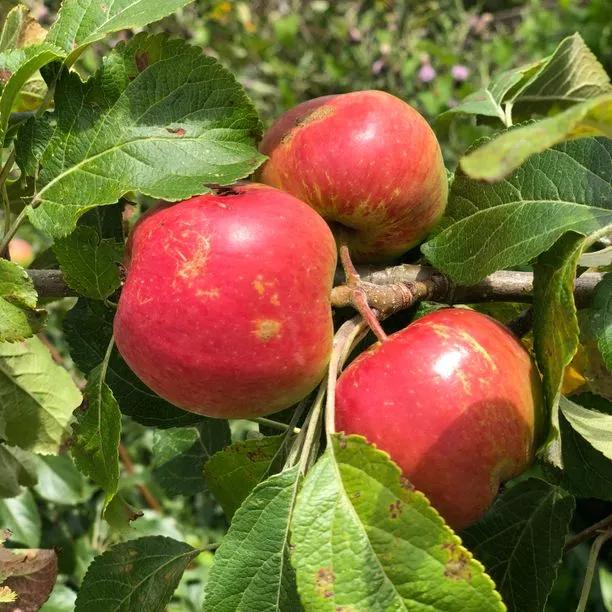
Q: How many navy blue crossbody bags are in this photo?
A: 0